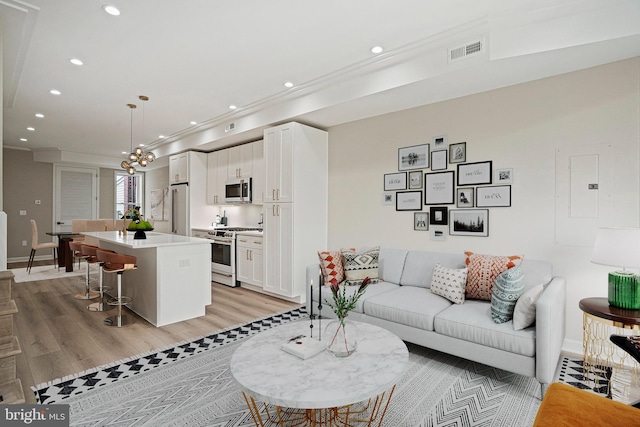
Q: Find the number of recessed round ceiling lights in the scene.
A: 13